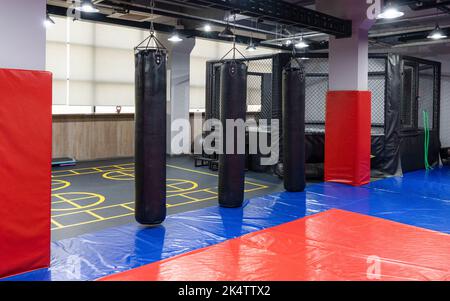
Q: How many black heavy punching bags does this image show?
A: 3